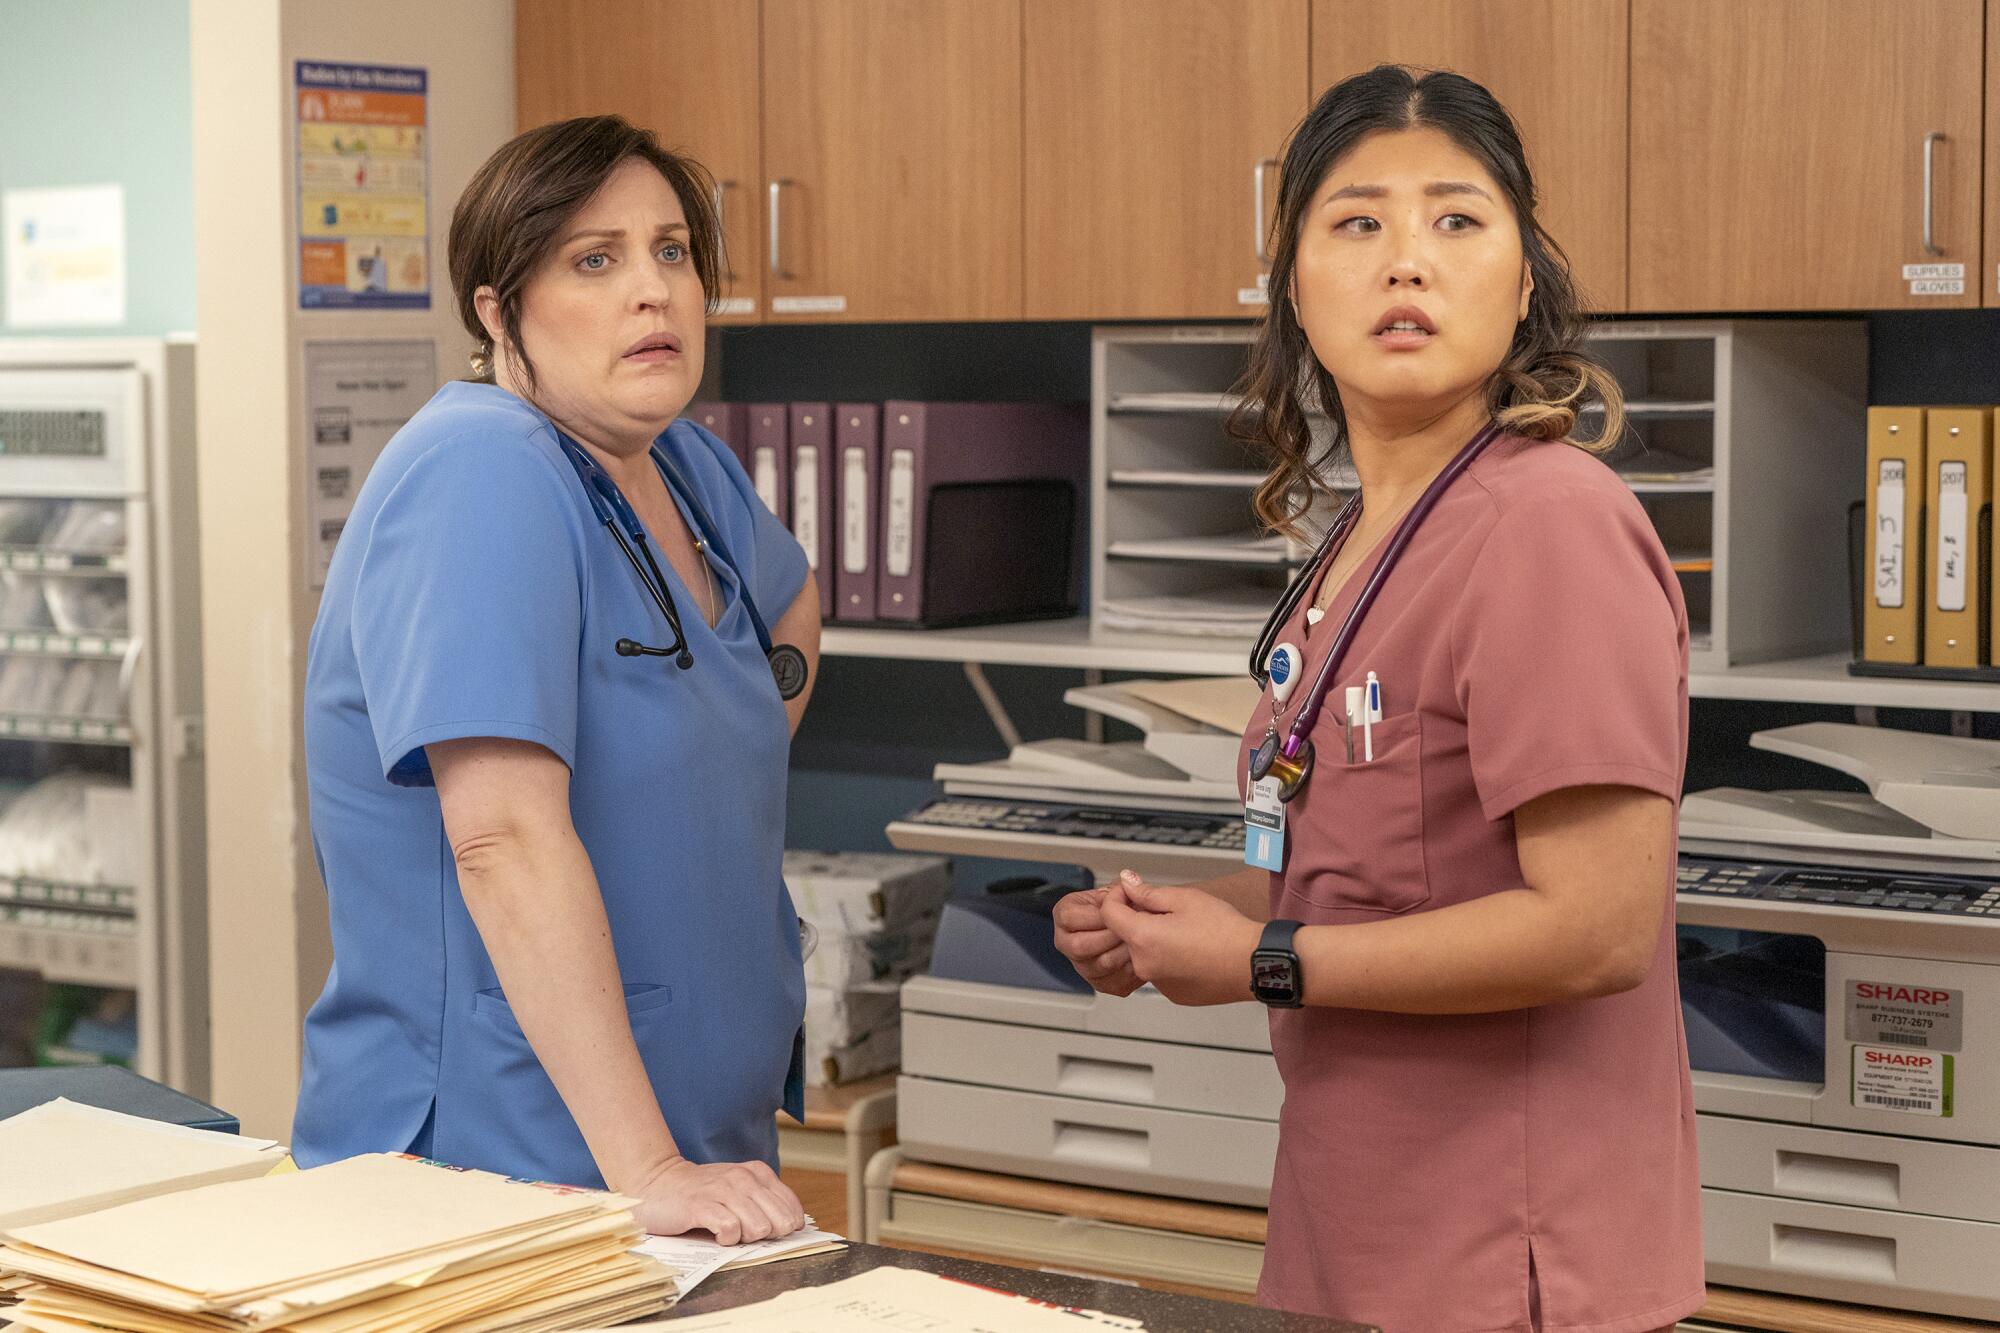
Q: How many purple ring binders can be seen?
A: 5